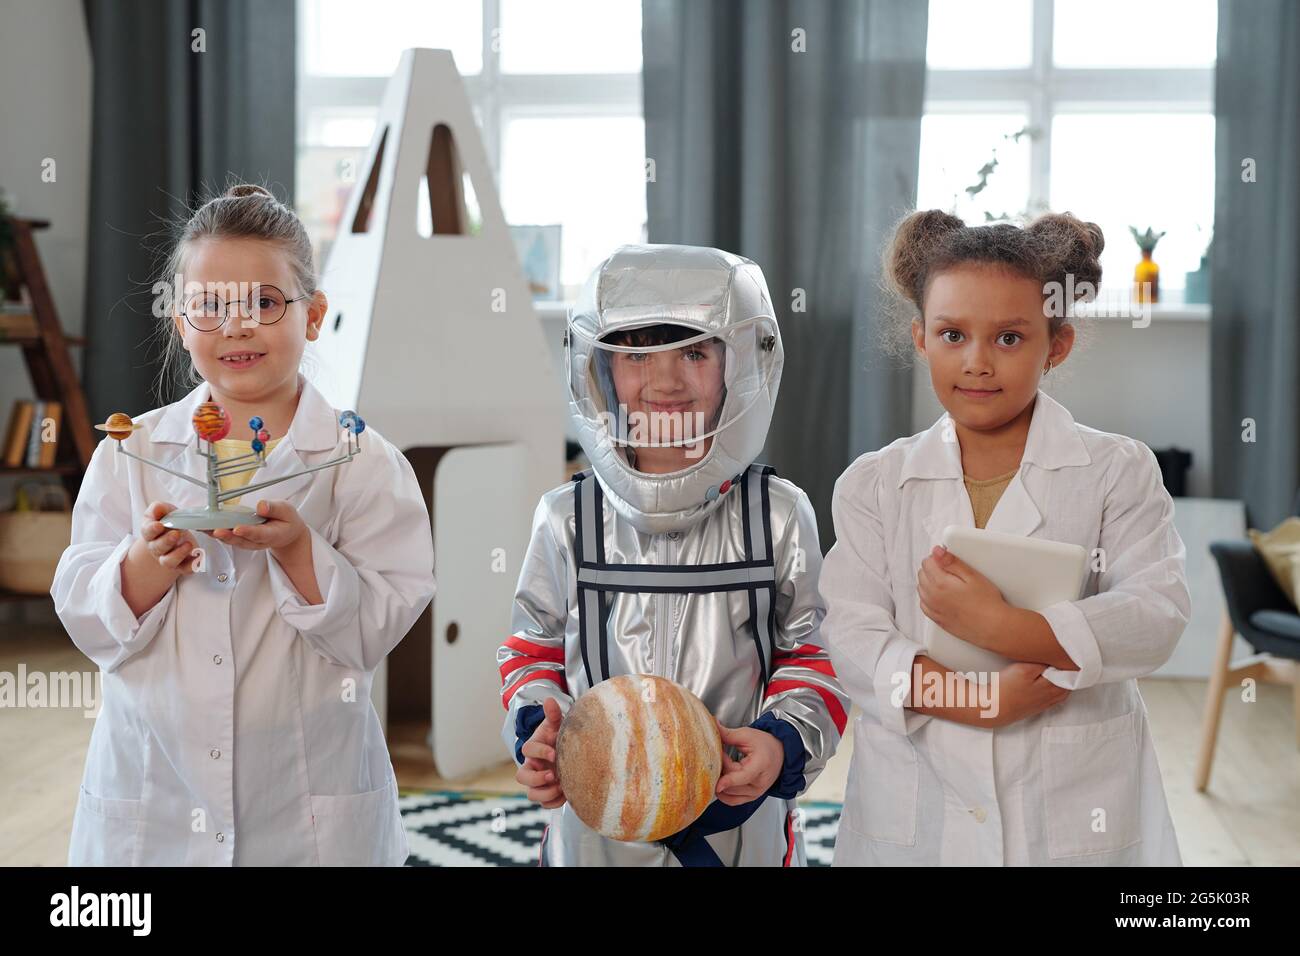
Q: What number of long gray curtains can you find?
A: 3